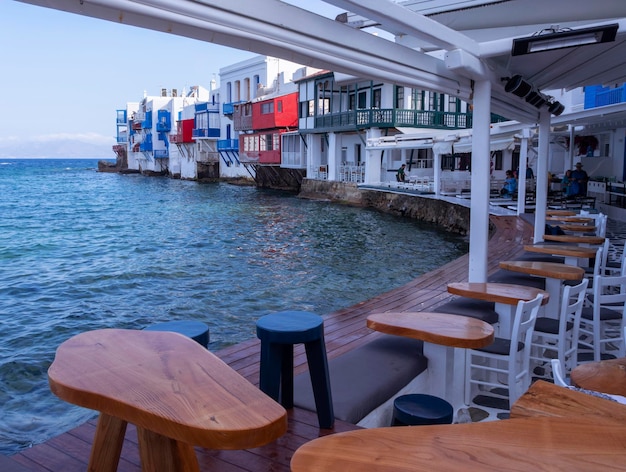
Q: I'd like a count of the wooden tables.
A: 12